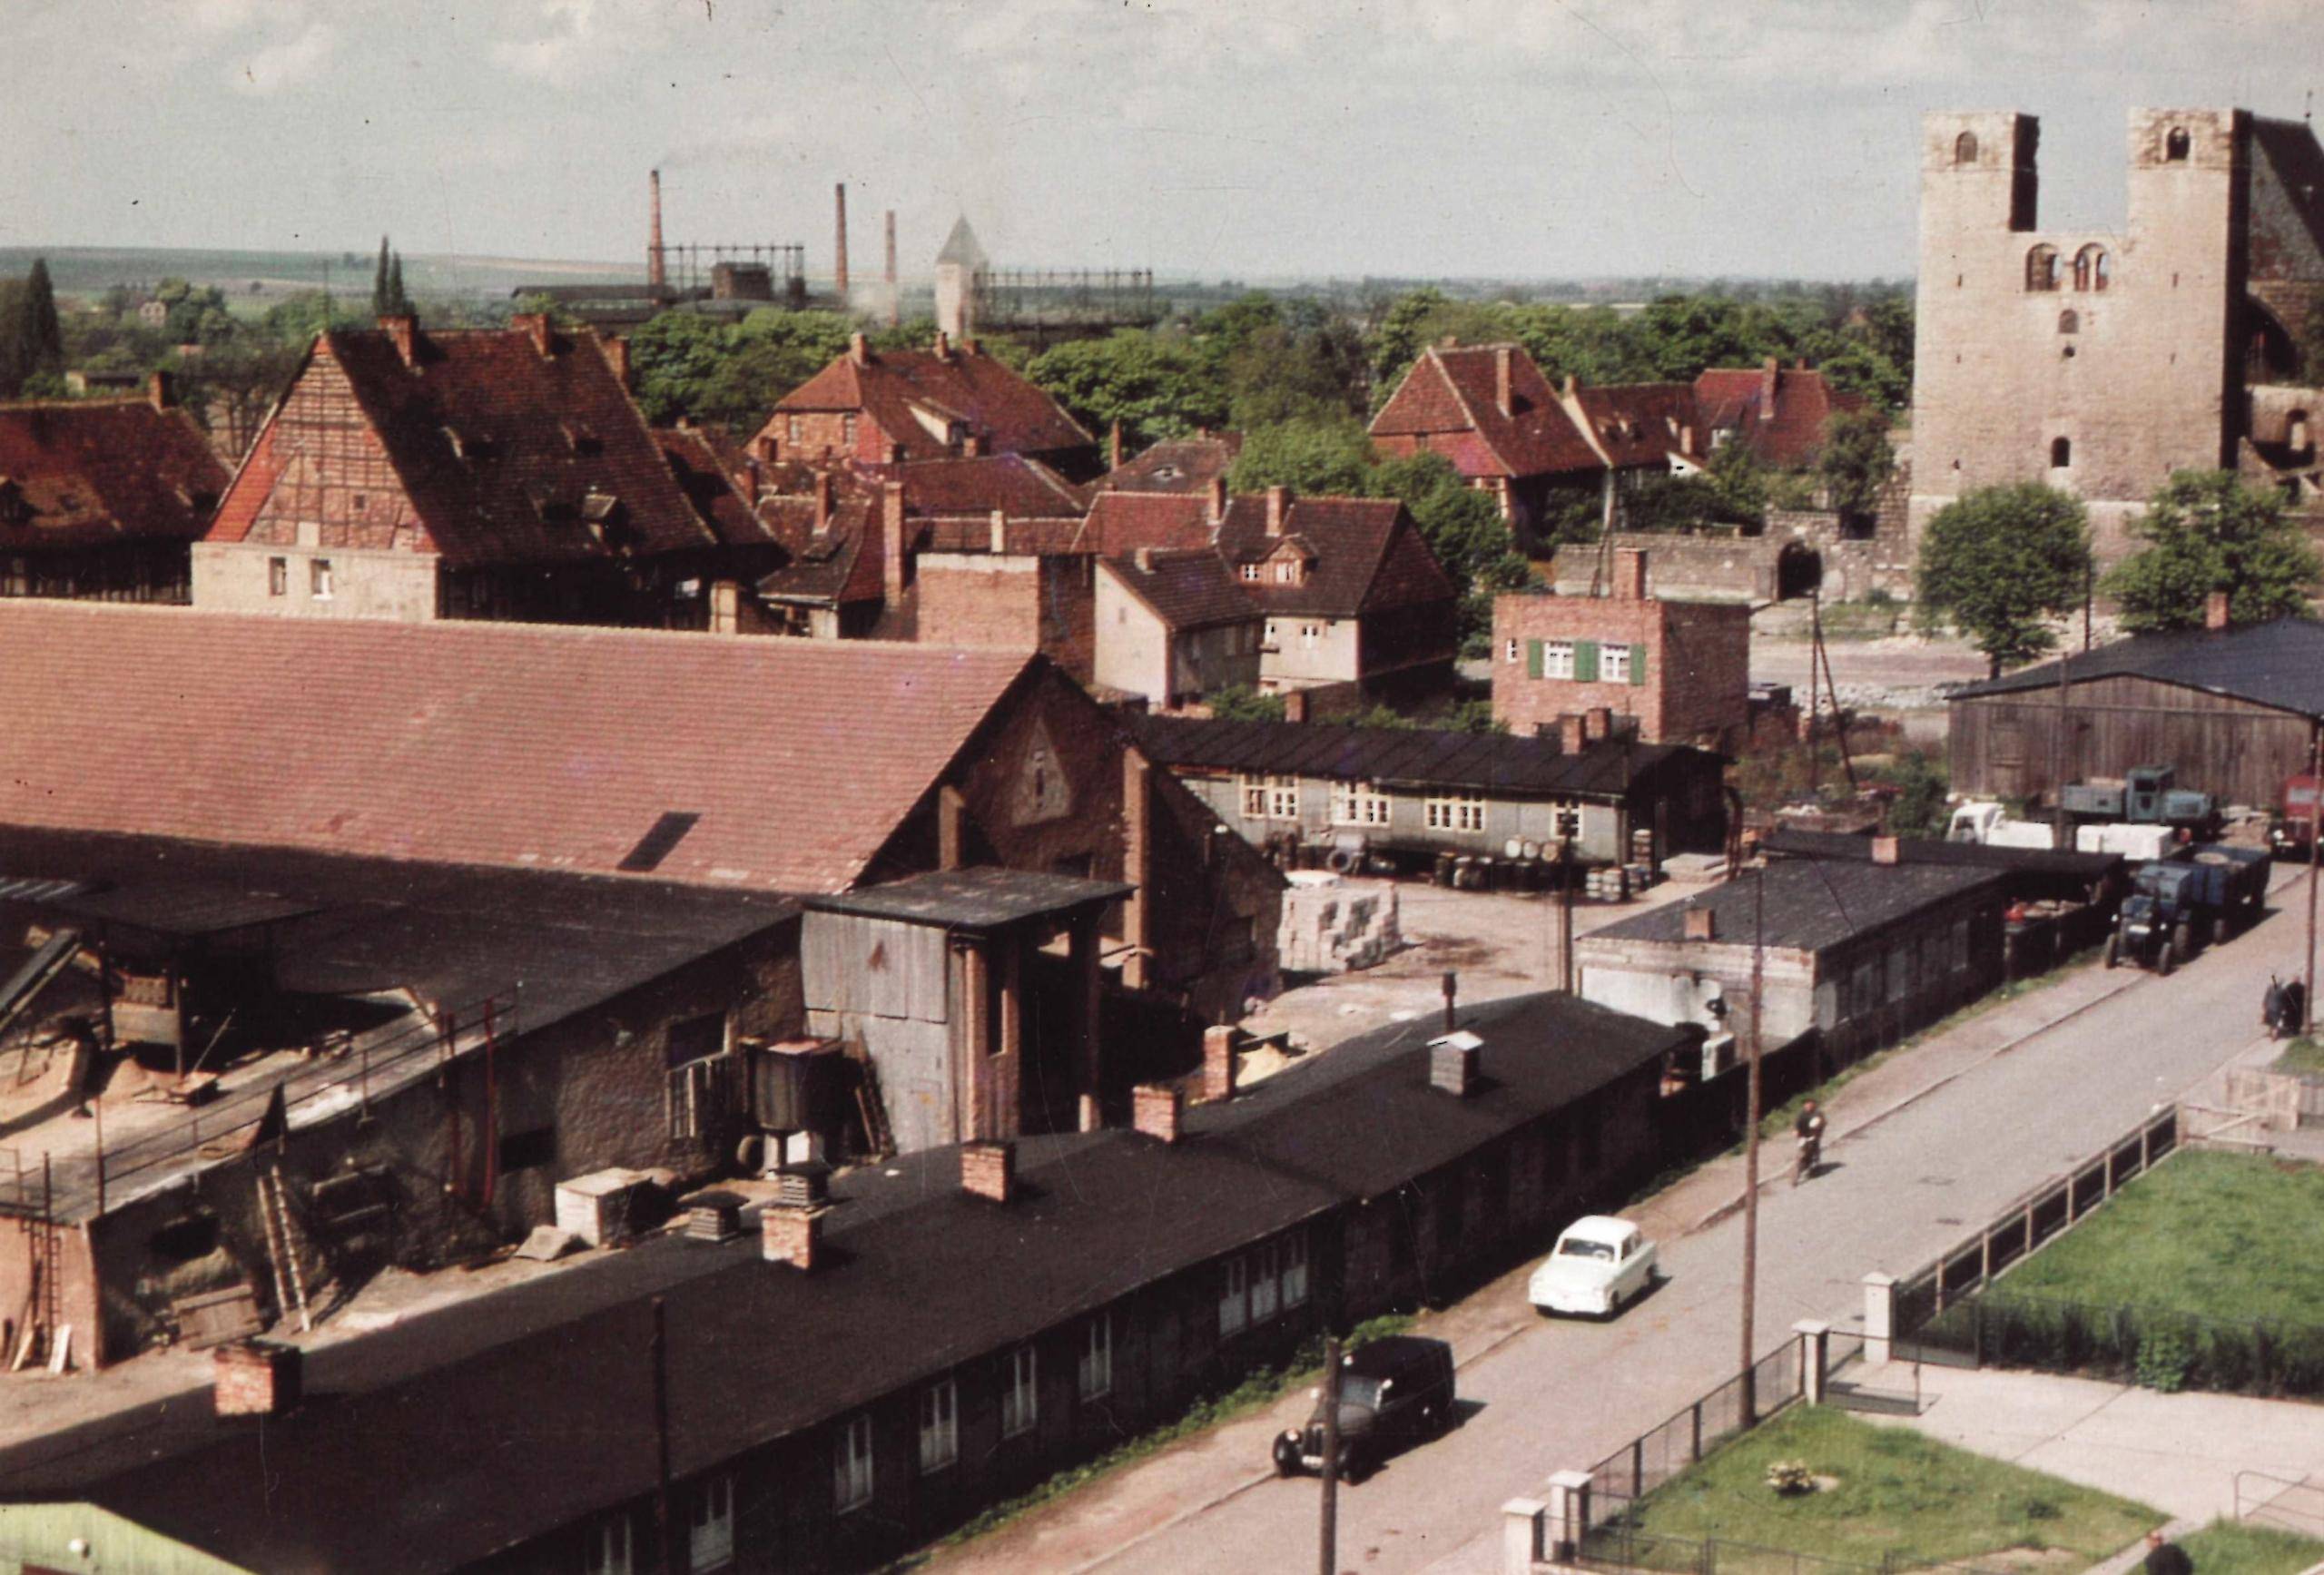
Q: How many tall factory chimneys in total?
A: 3